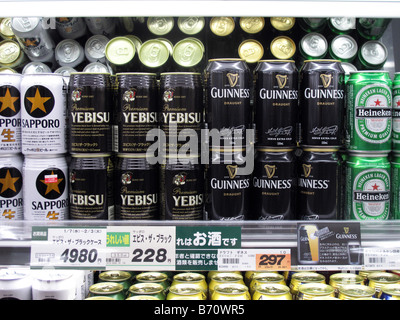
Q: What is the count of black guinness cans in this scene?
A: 6